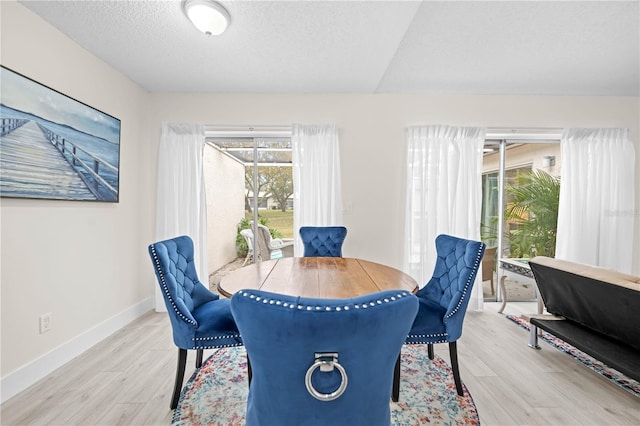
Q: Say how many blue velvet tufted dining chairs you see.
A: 4